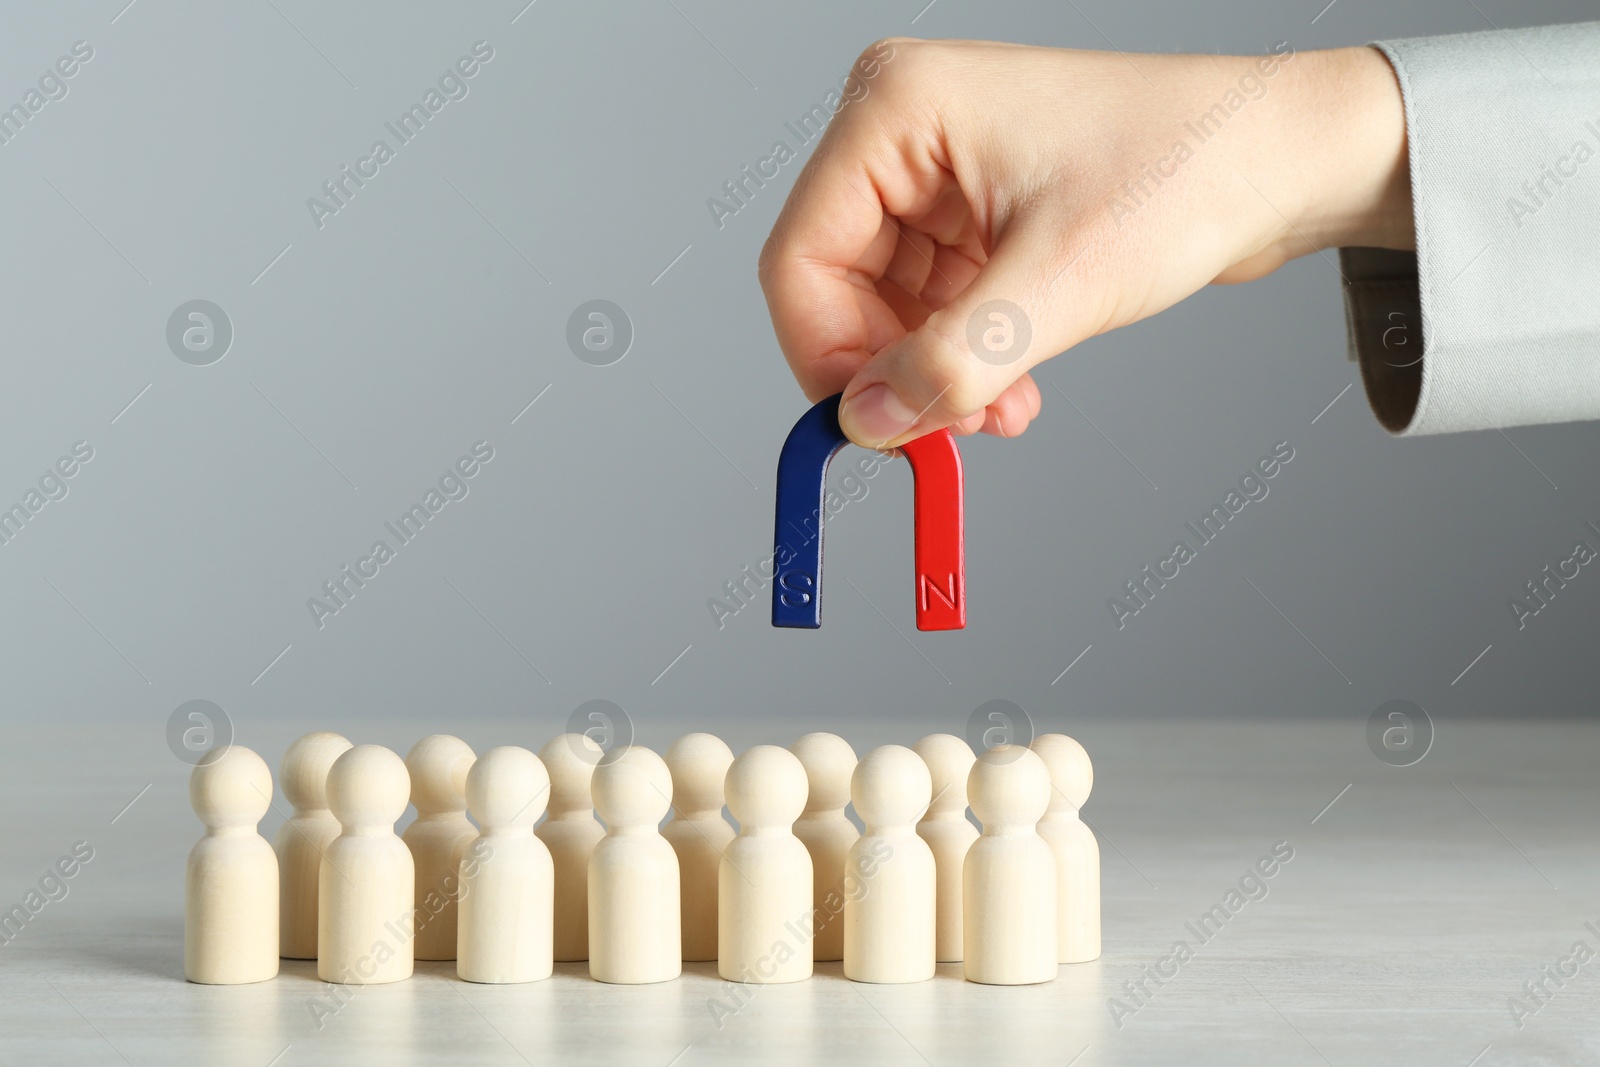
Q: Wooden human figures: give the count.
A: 14